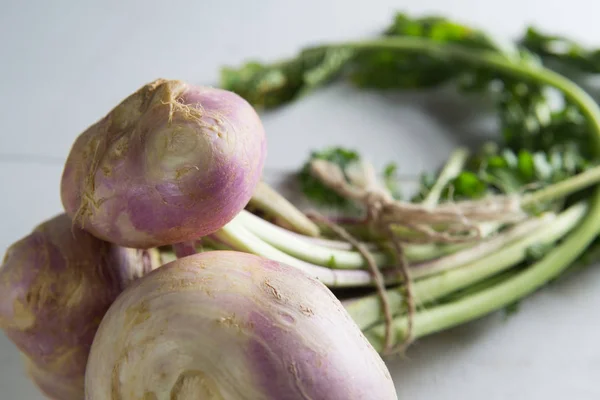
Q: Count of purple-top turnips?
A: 3